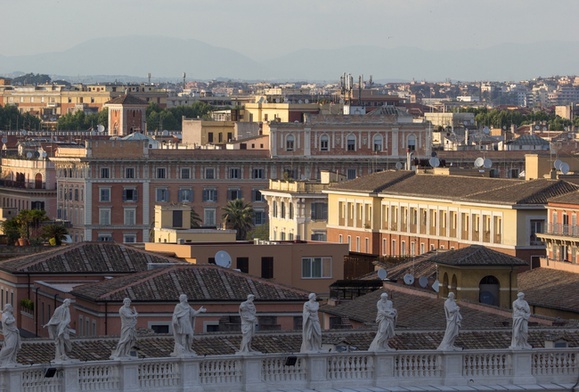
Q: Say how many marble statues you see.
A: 9